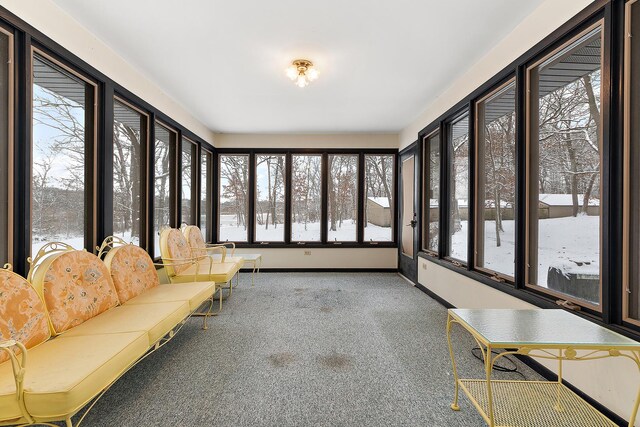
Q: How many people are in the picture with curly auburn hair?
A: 0